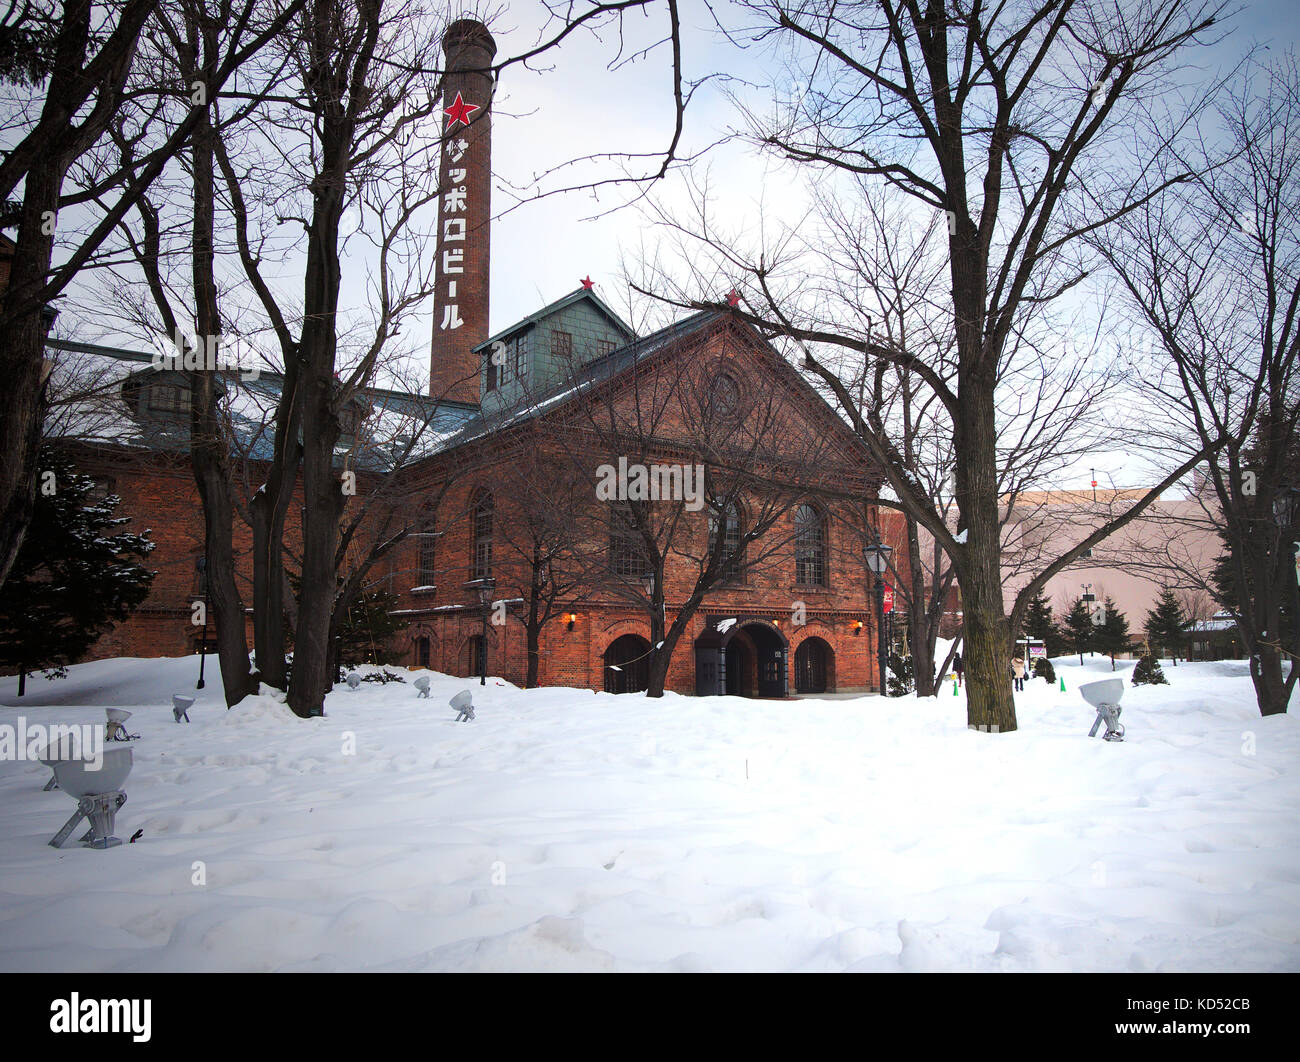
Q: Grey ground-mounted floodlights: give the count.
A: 8